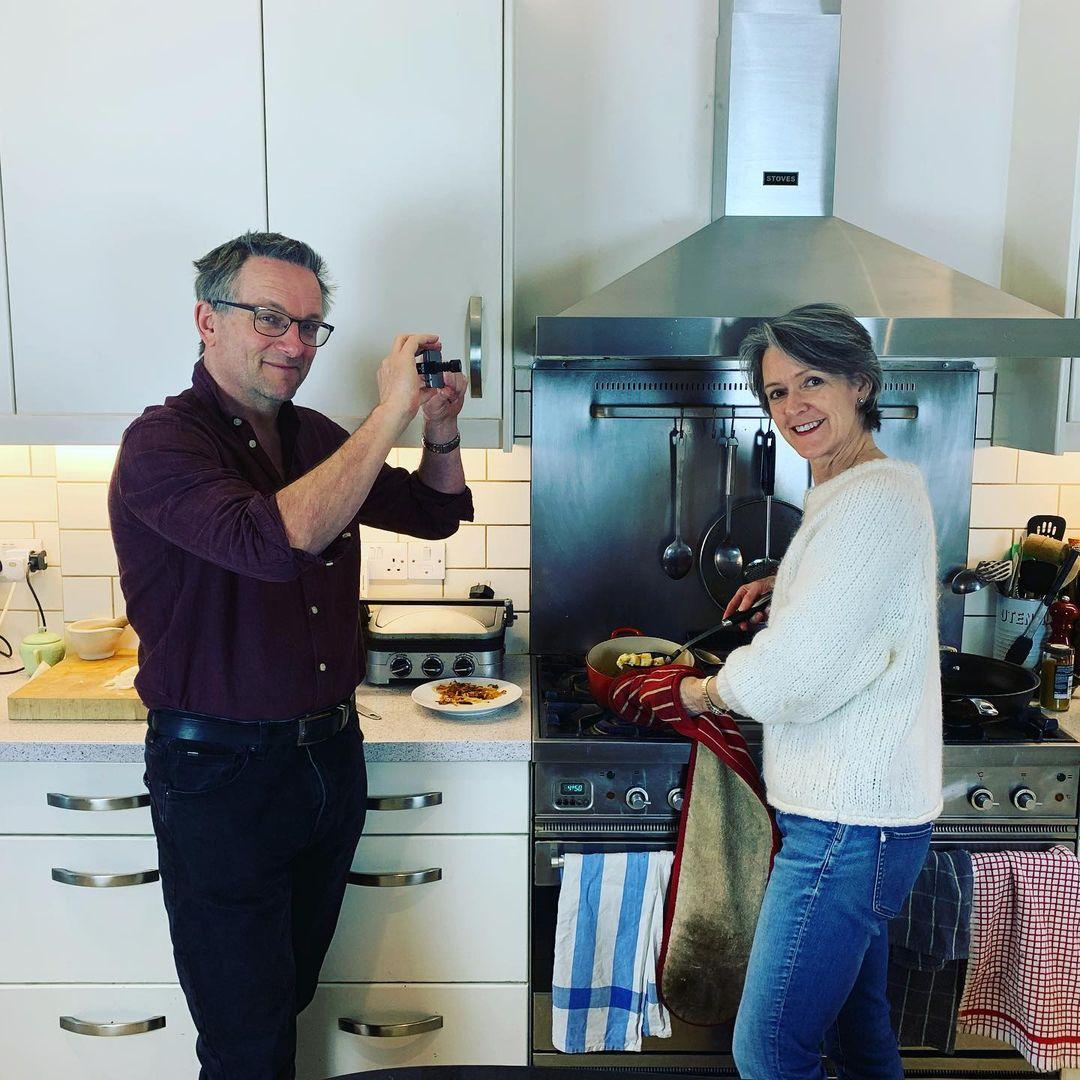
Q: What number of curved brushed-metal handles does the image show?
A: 7